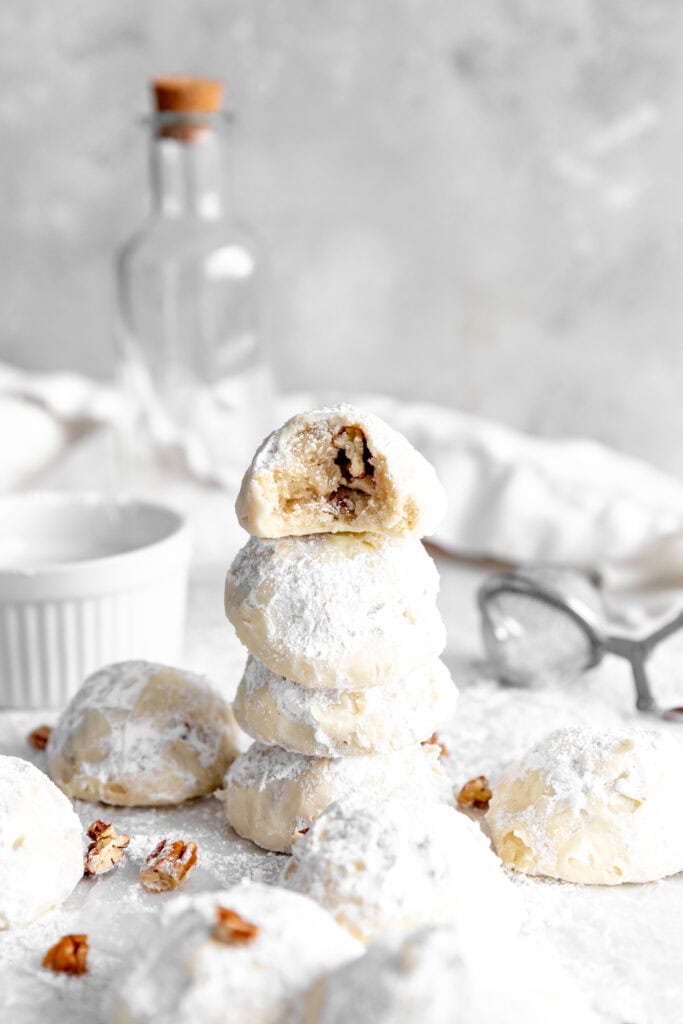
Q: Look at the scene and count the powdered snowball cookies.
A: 10